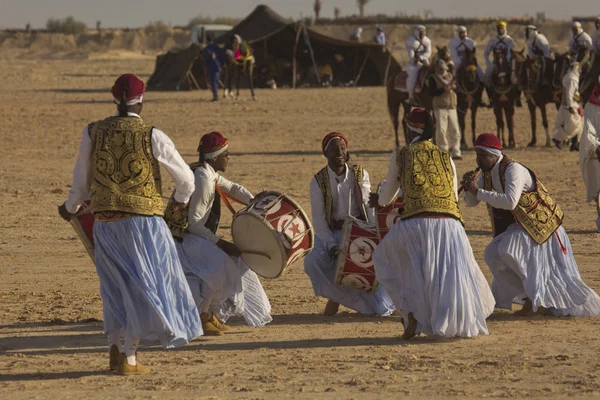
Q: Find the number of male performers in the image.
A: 5